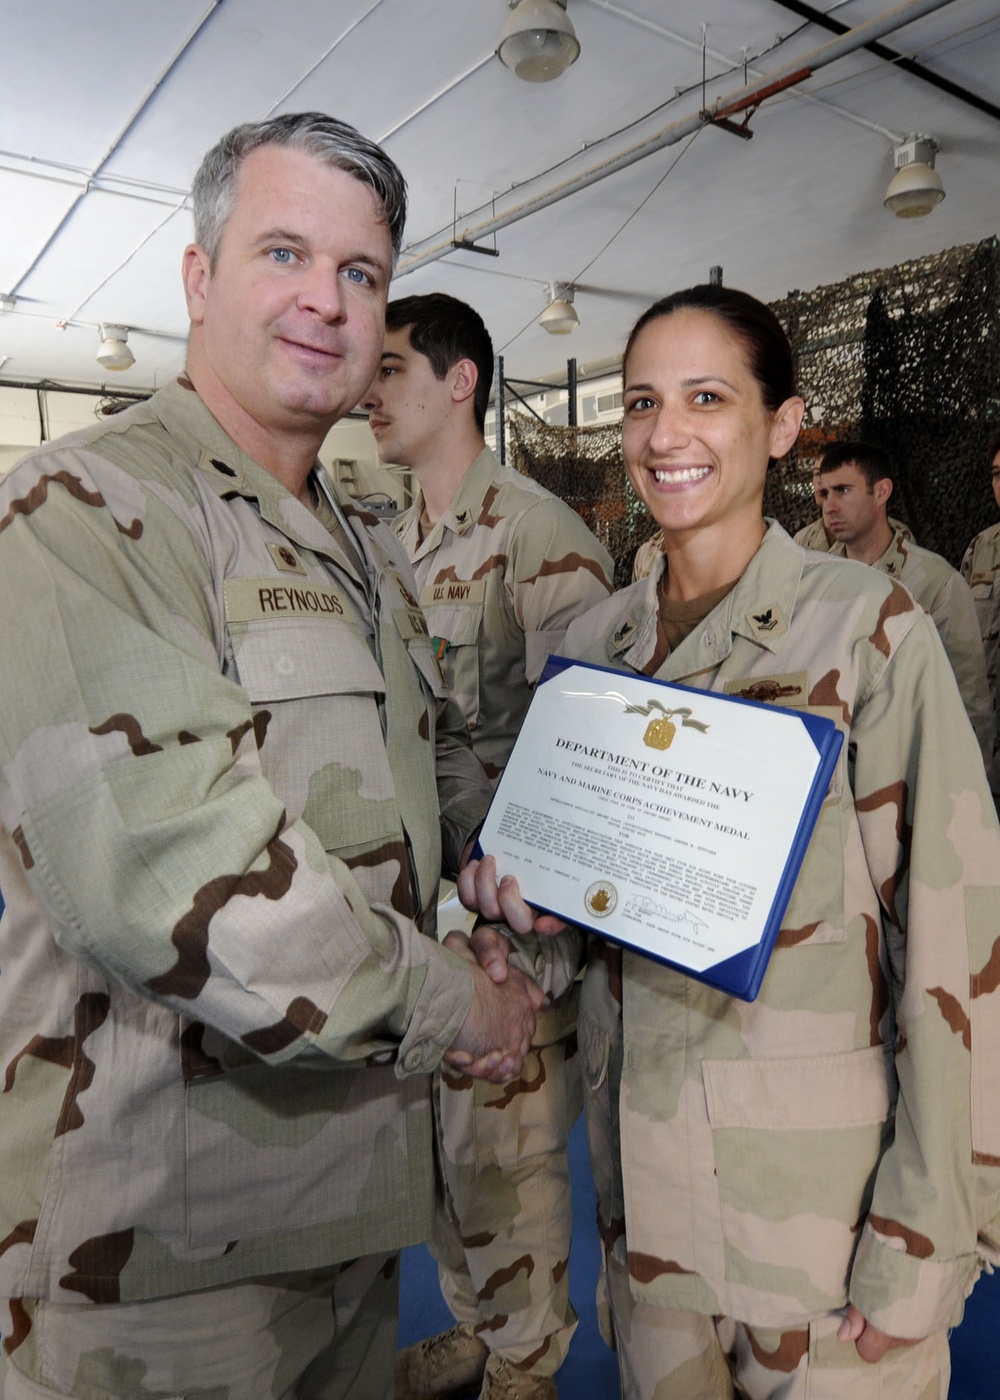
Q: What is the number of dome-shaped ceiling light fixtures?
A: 4